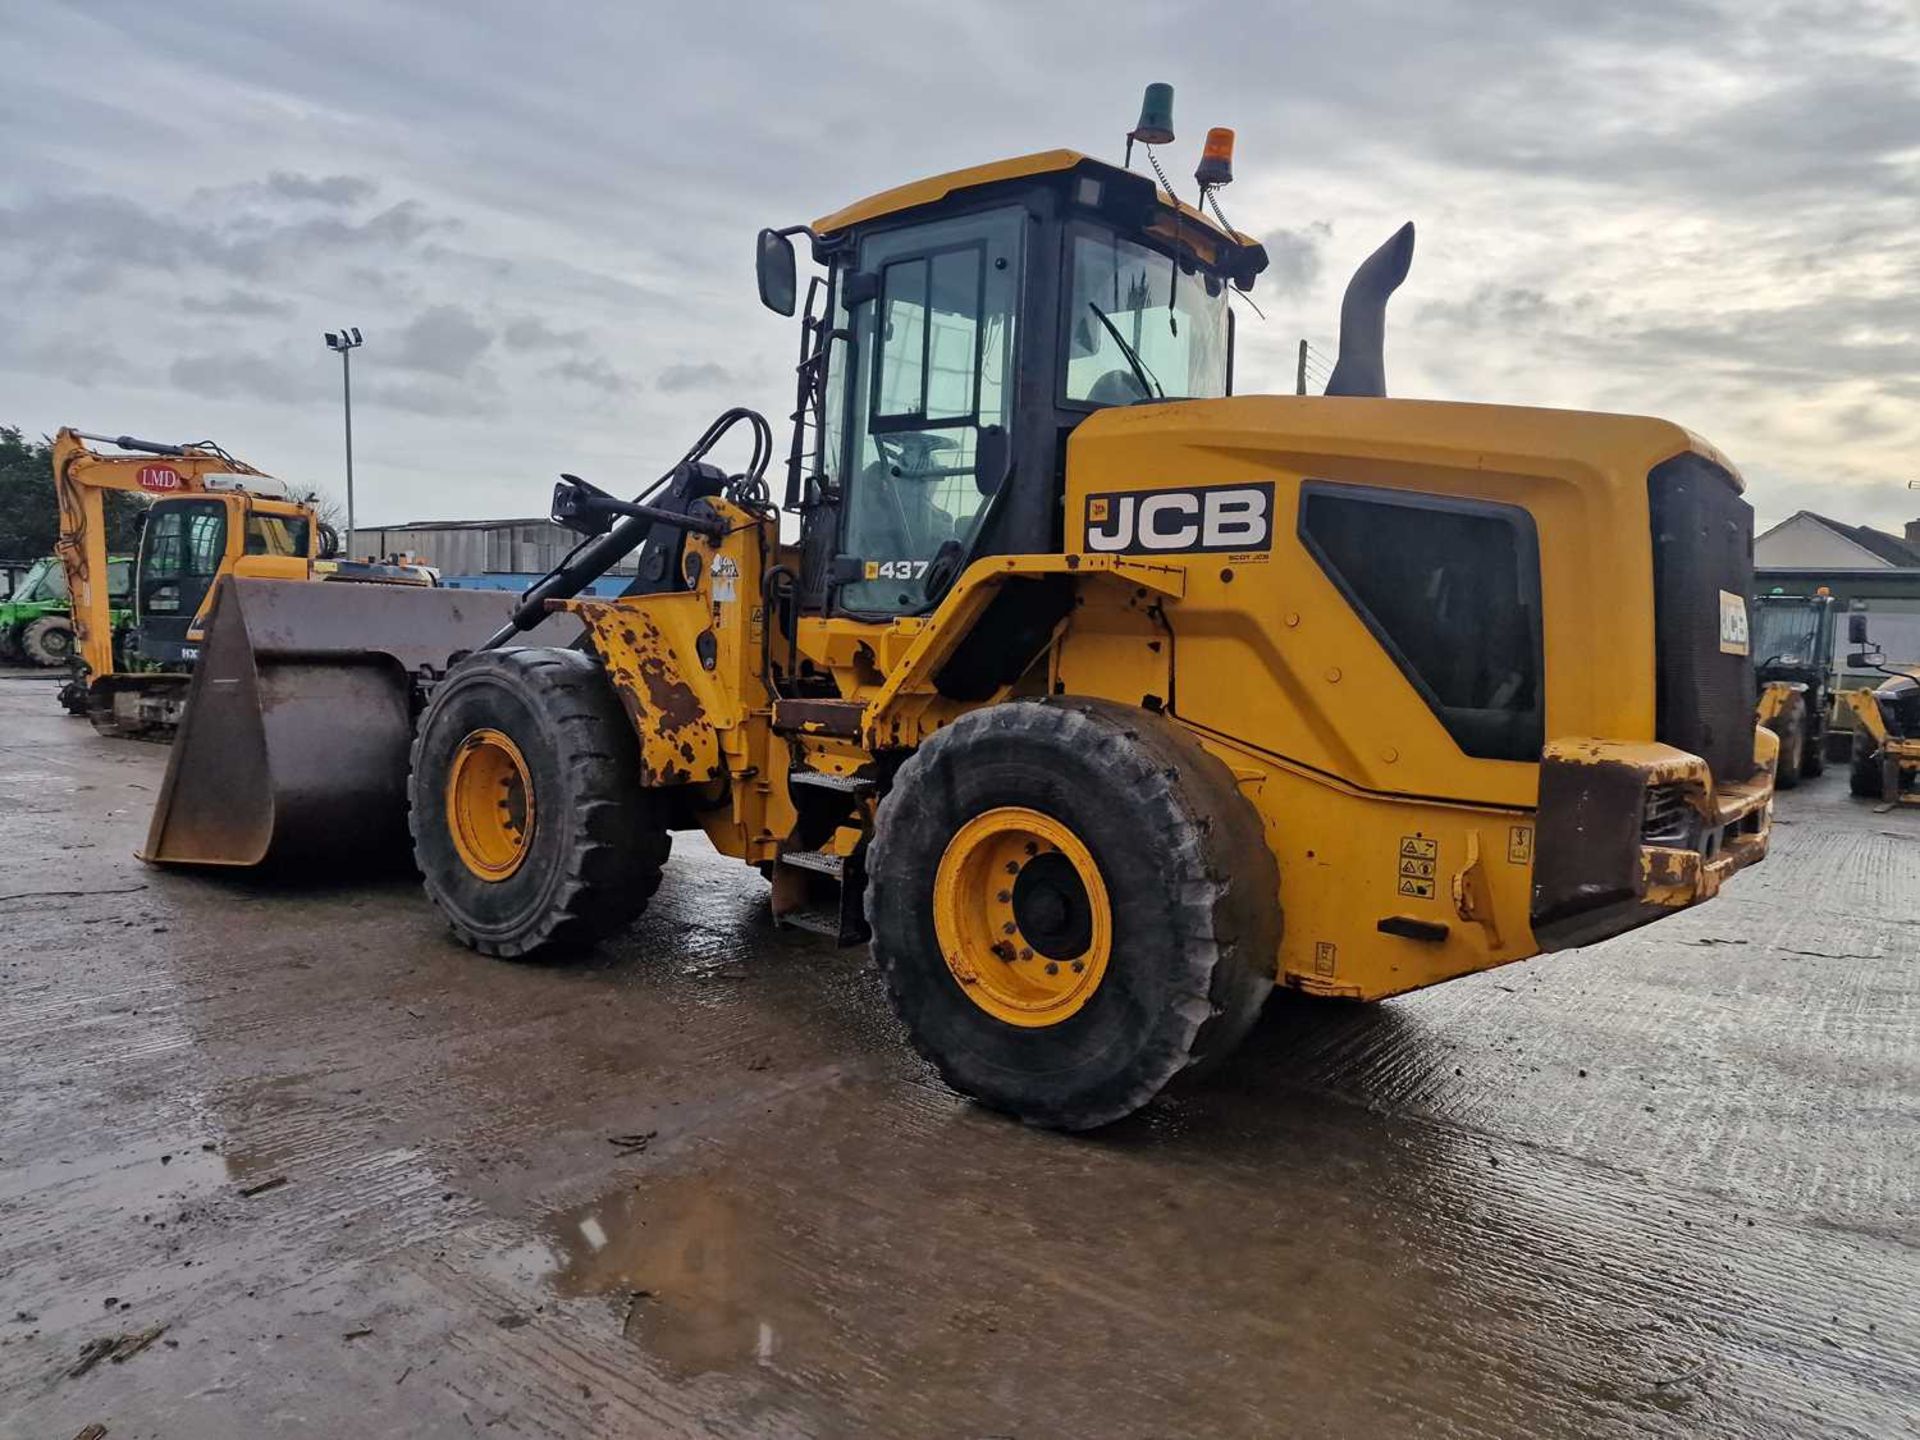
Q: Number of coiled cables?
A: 2